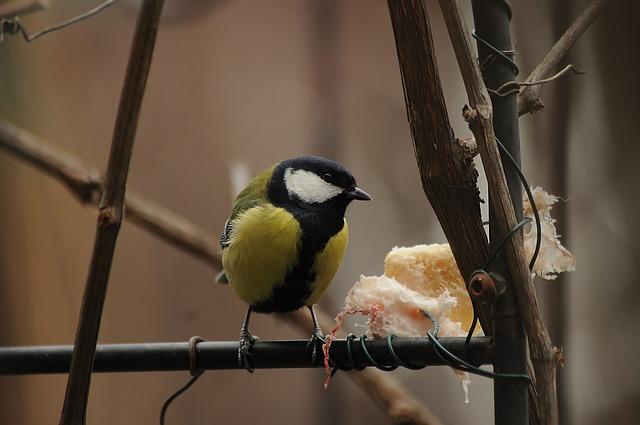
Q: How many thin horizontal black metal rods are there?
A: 1